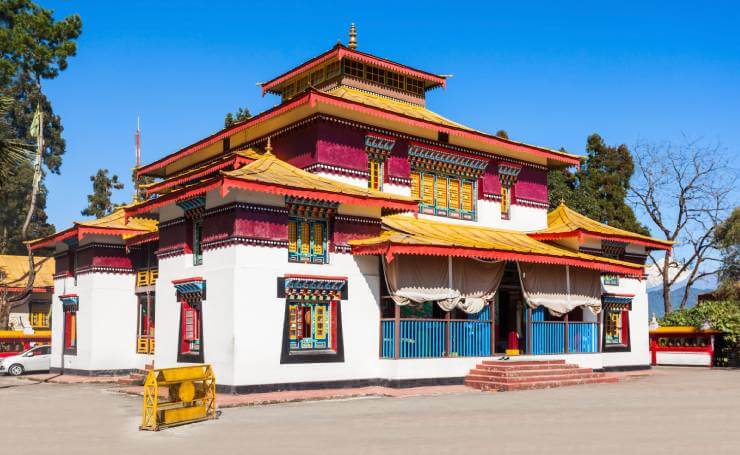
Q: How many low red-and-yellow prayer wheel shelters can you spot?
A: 2